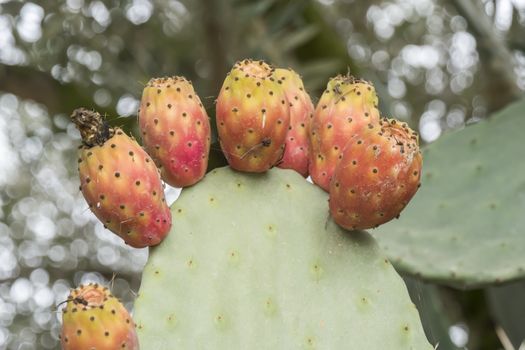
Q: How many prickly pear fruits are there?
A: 7